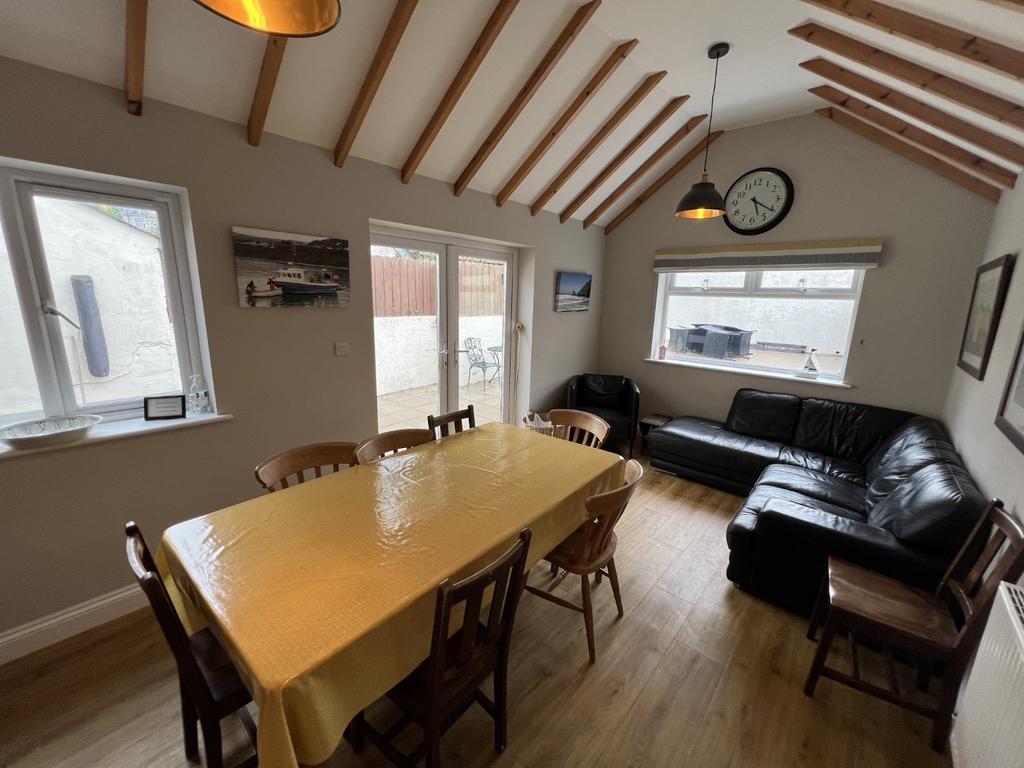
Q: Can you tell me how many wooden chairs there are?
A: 8